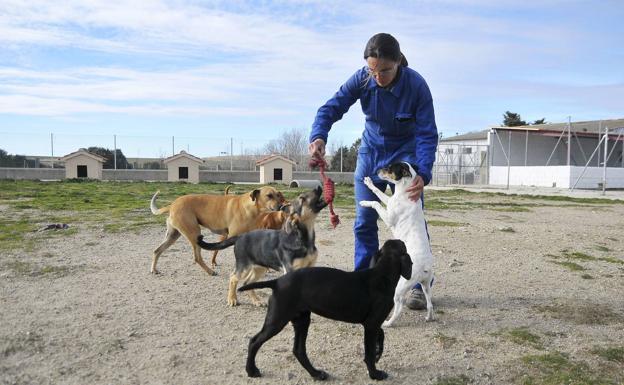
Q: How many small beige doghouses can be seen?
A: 3